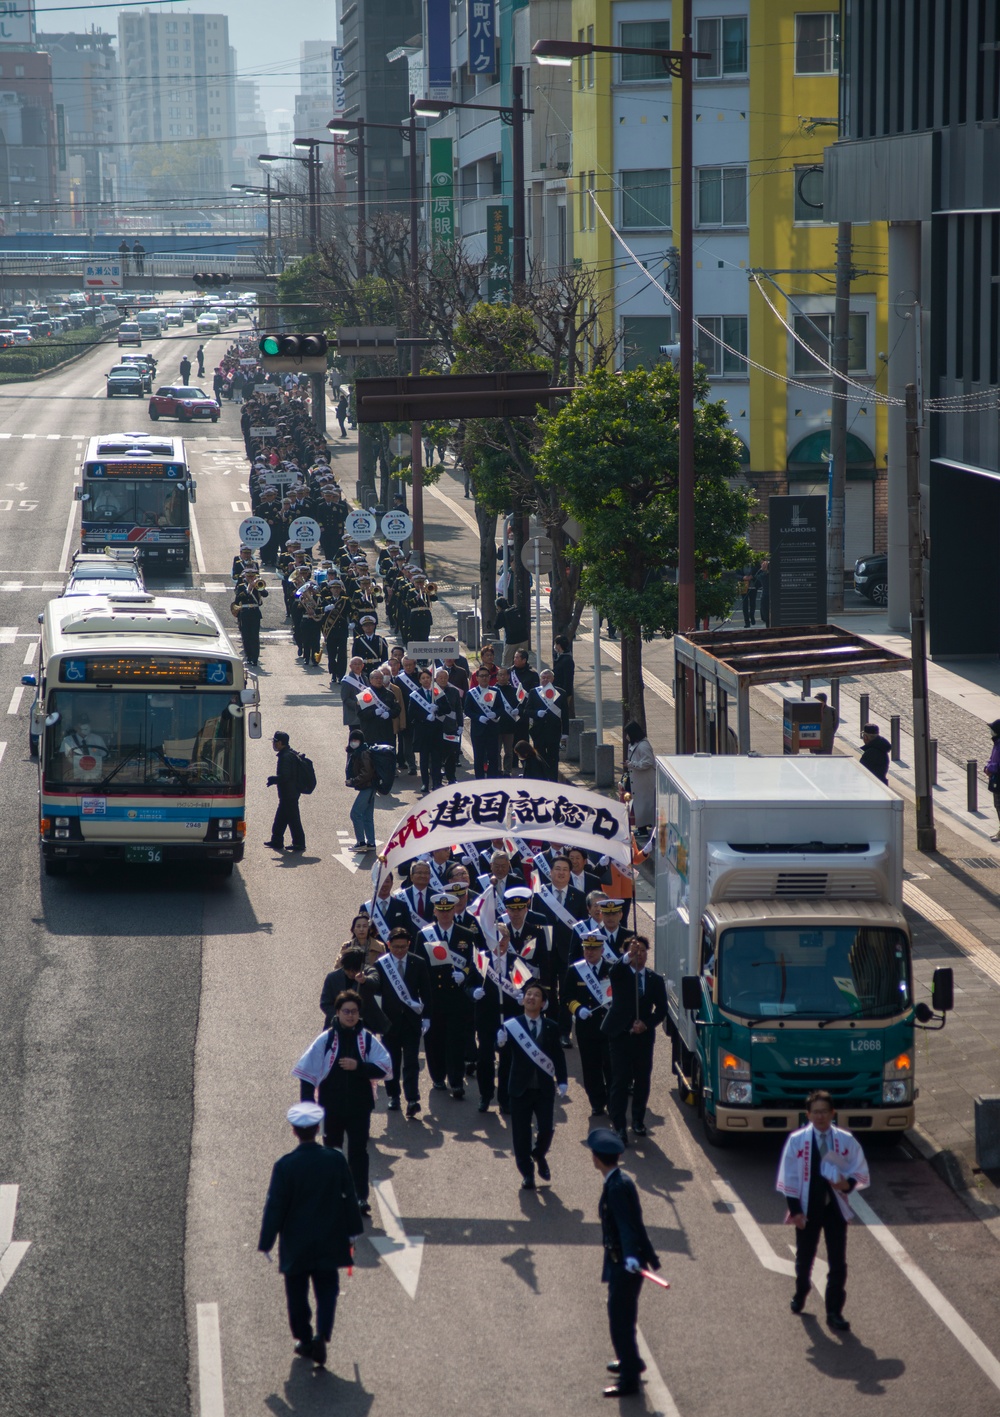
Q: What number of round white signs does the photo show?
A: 4